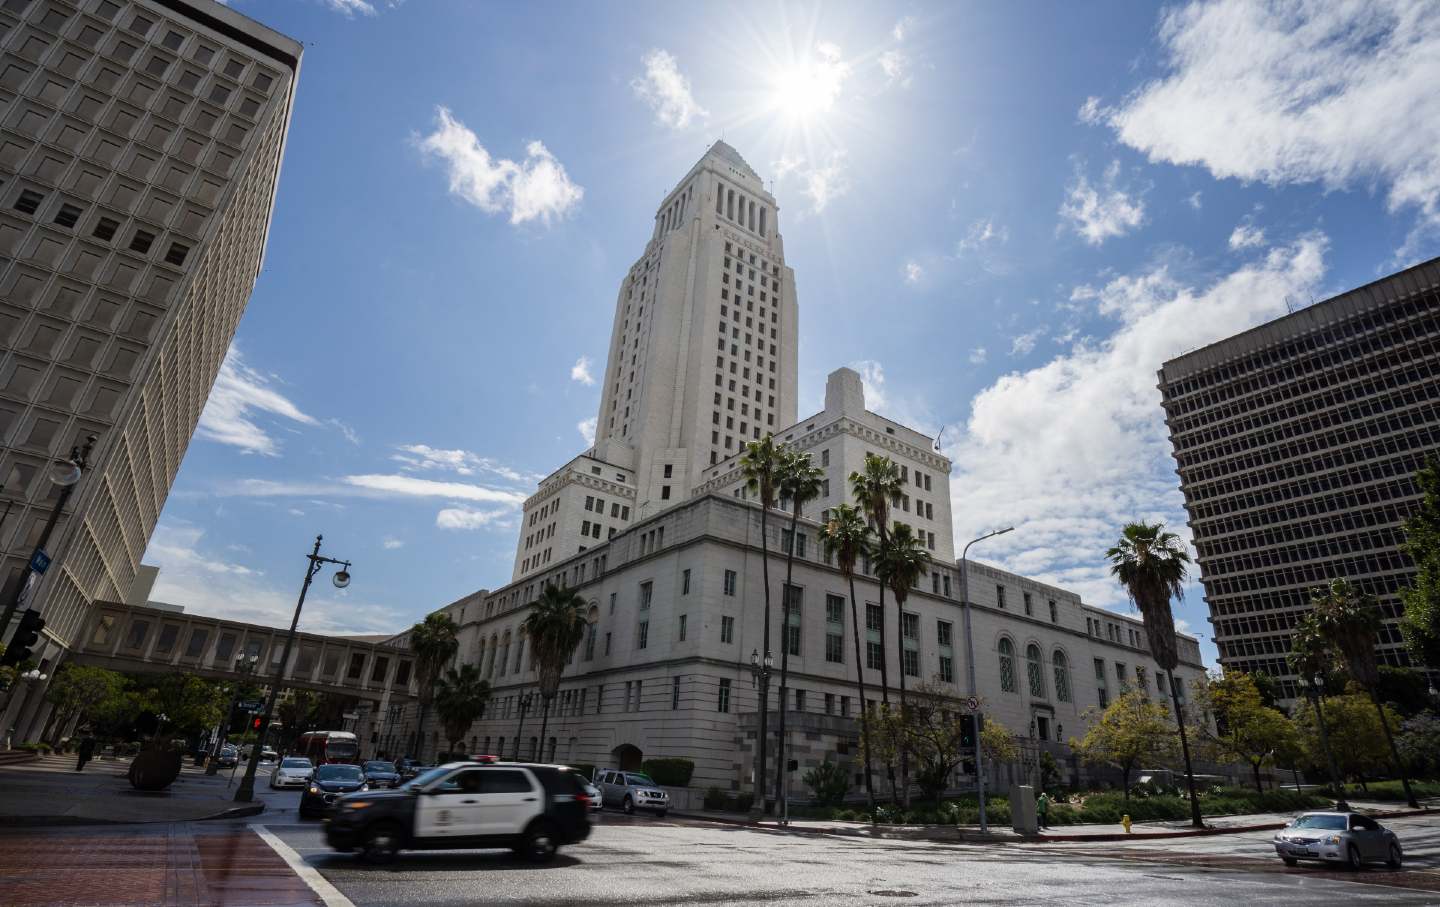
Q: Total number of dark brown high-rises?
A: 1